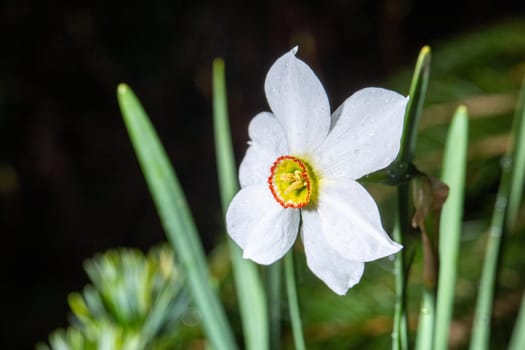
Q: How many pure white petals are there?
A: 6